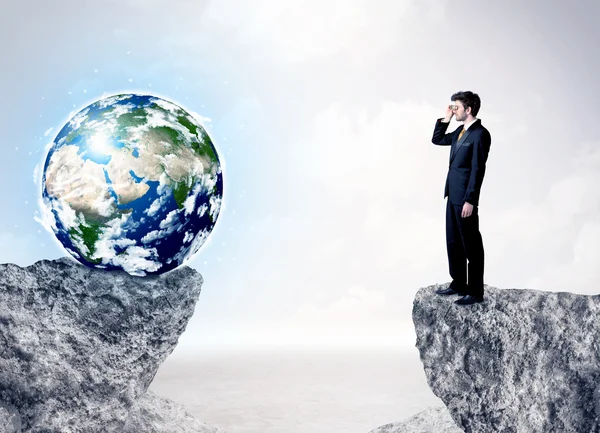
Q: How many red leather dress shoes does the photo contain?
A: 0